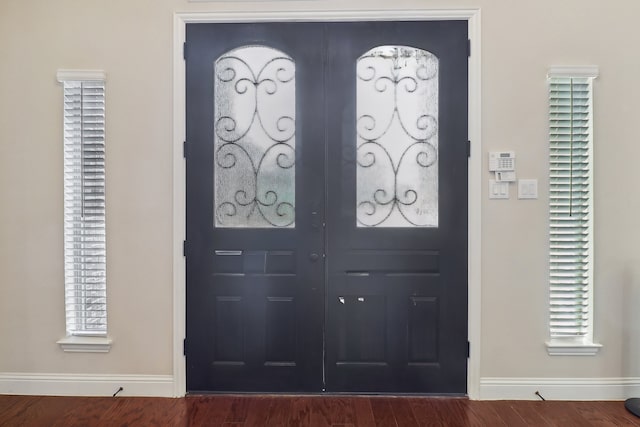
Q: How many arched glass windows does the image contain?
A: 2